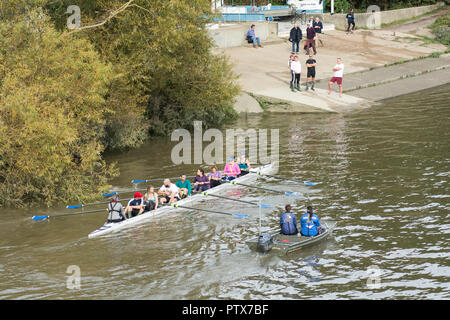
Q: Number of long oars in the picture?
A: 8